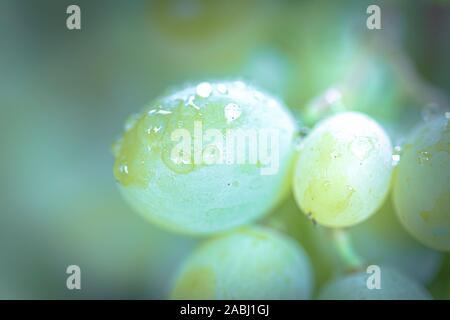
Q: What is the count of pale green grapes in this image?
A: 5